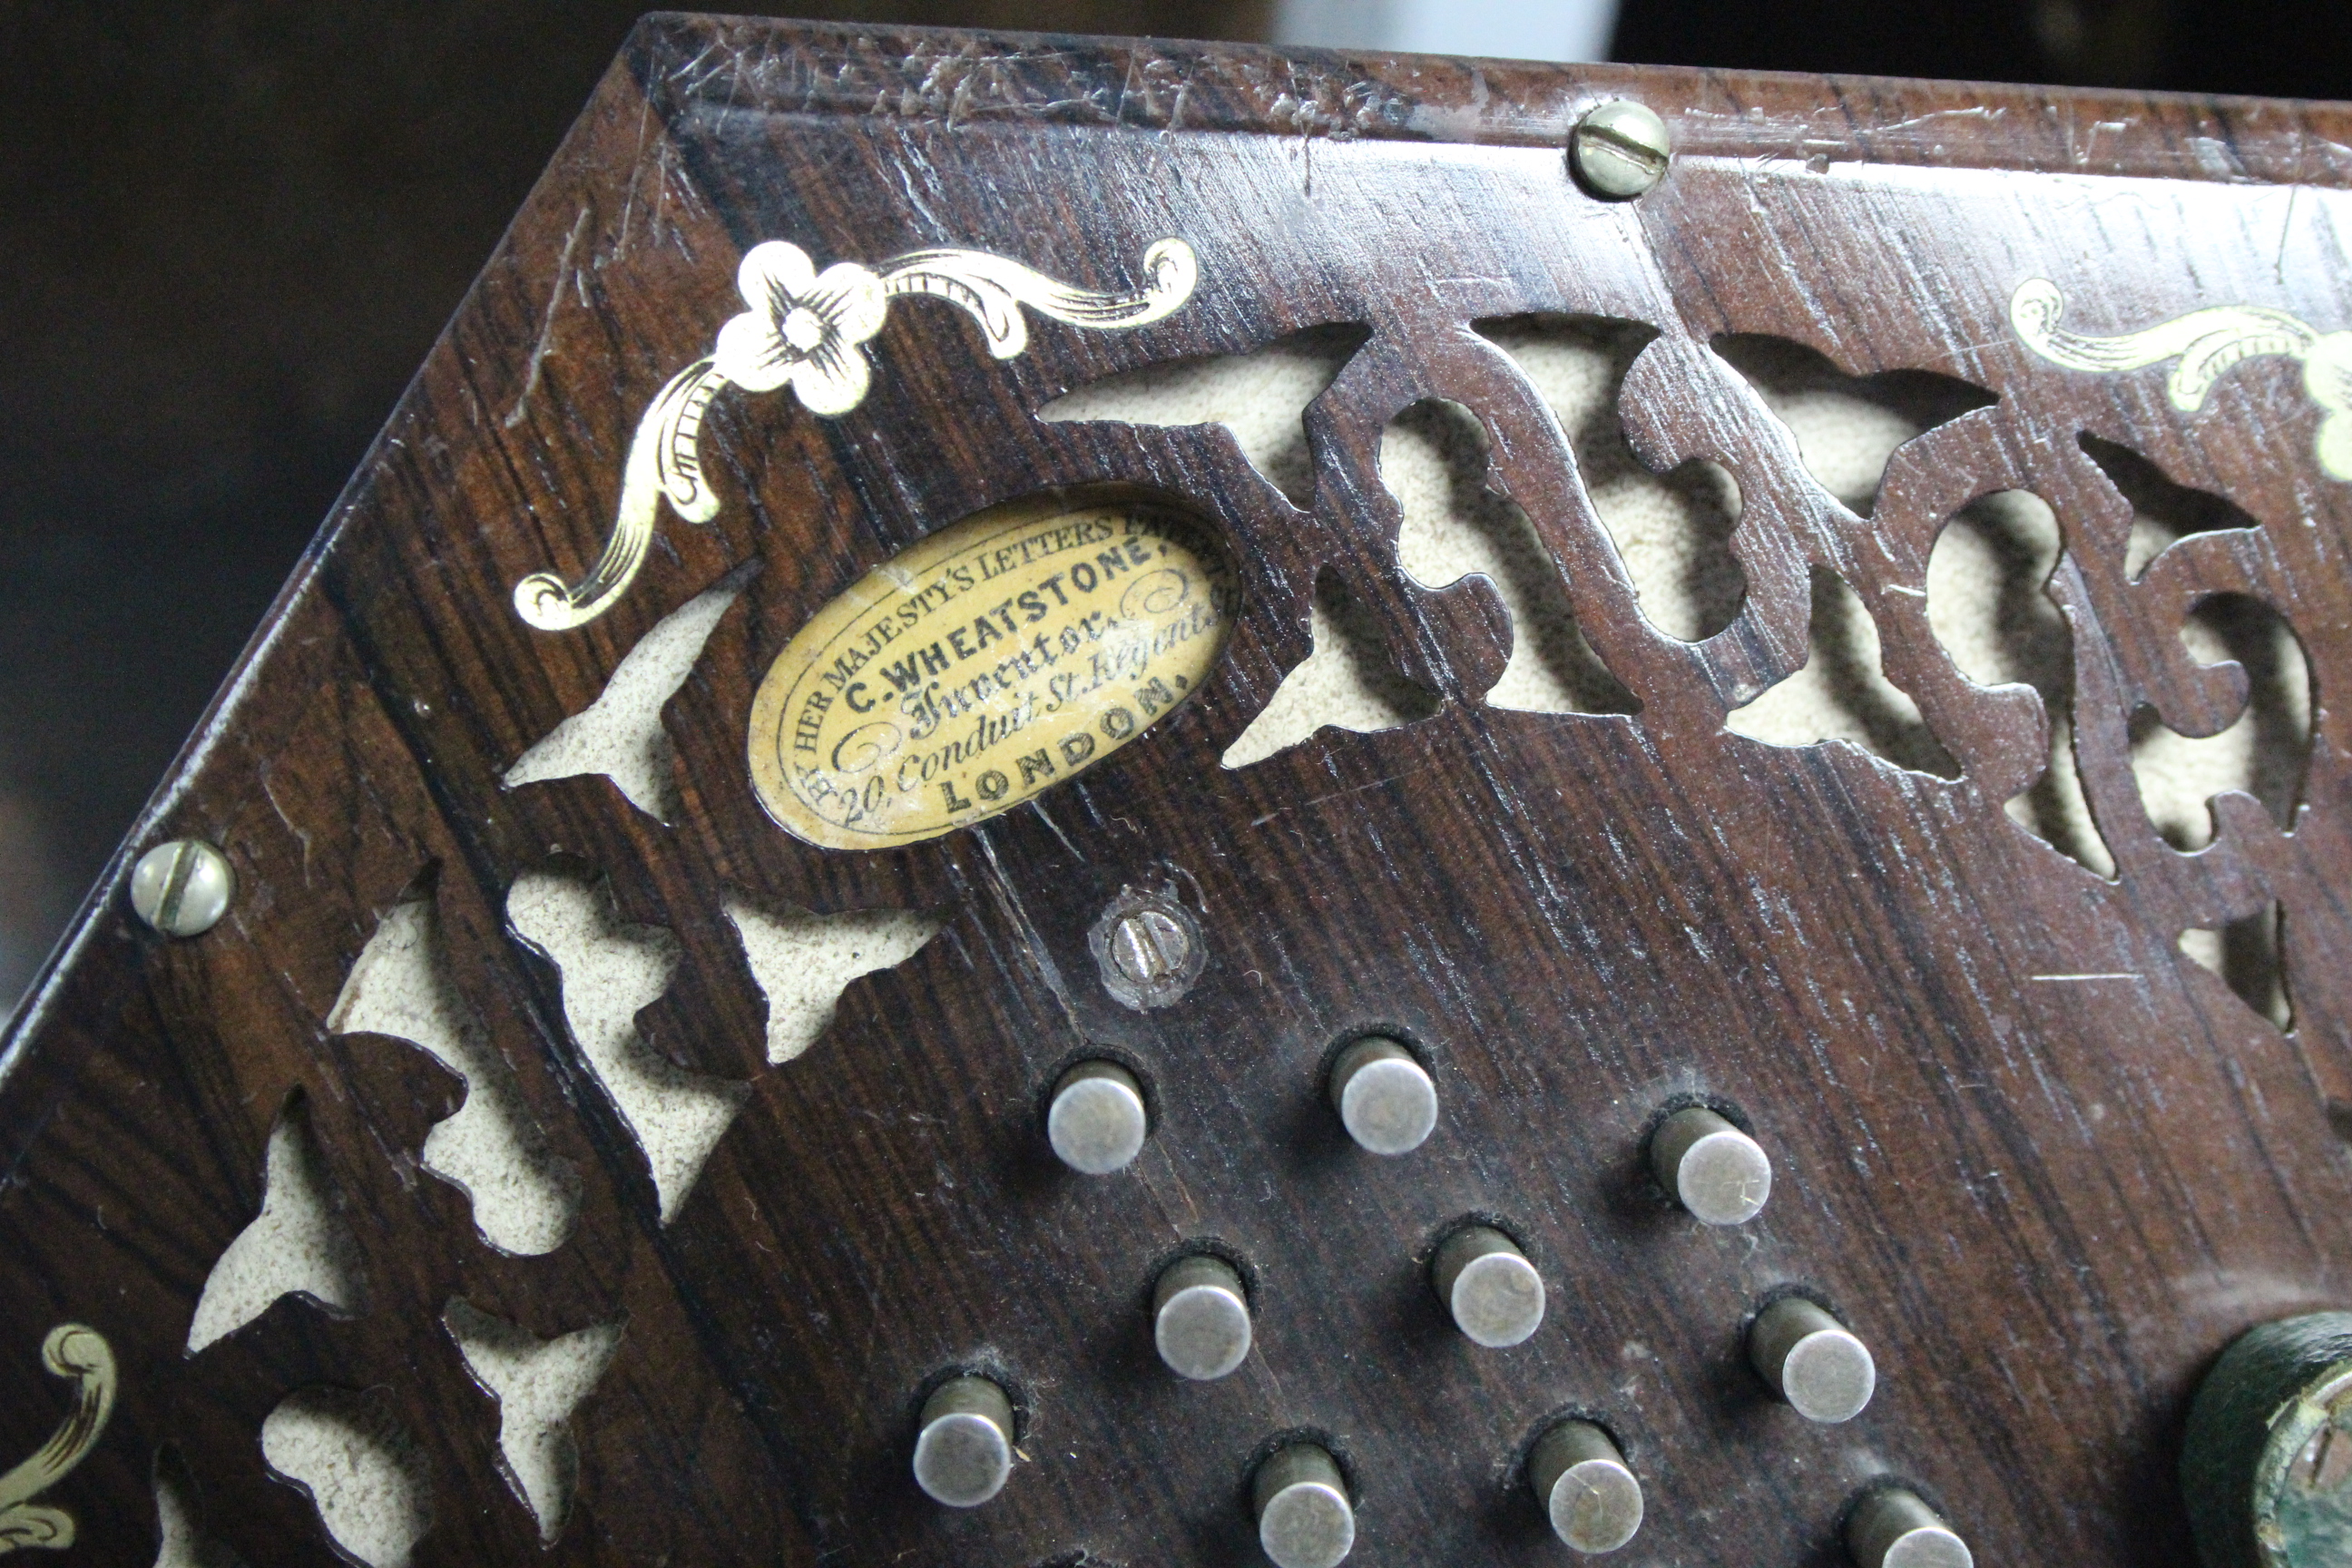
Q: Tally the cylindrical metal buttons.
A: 10